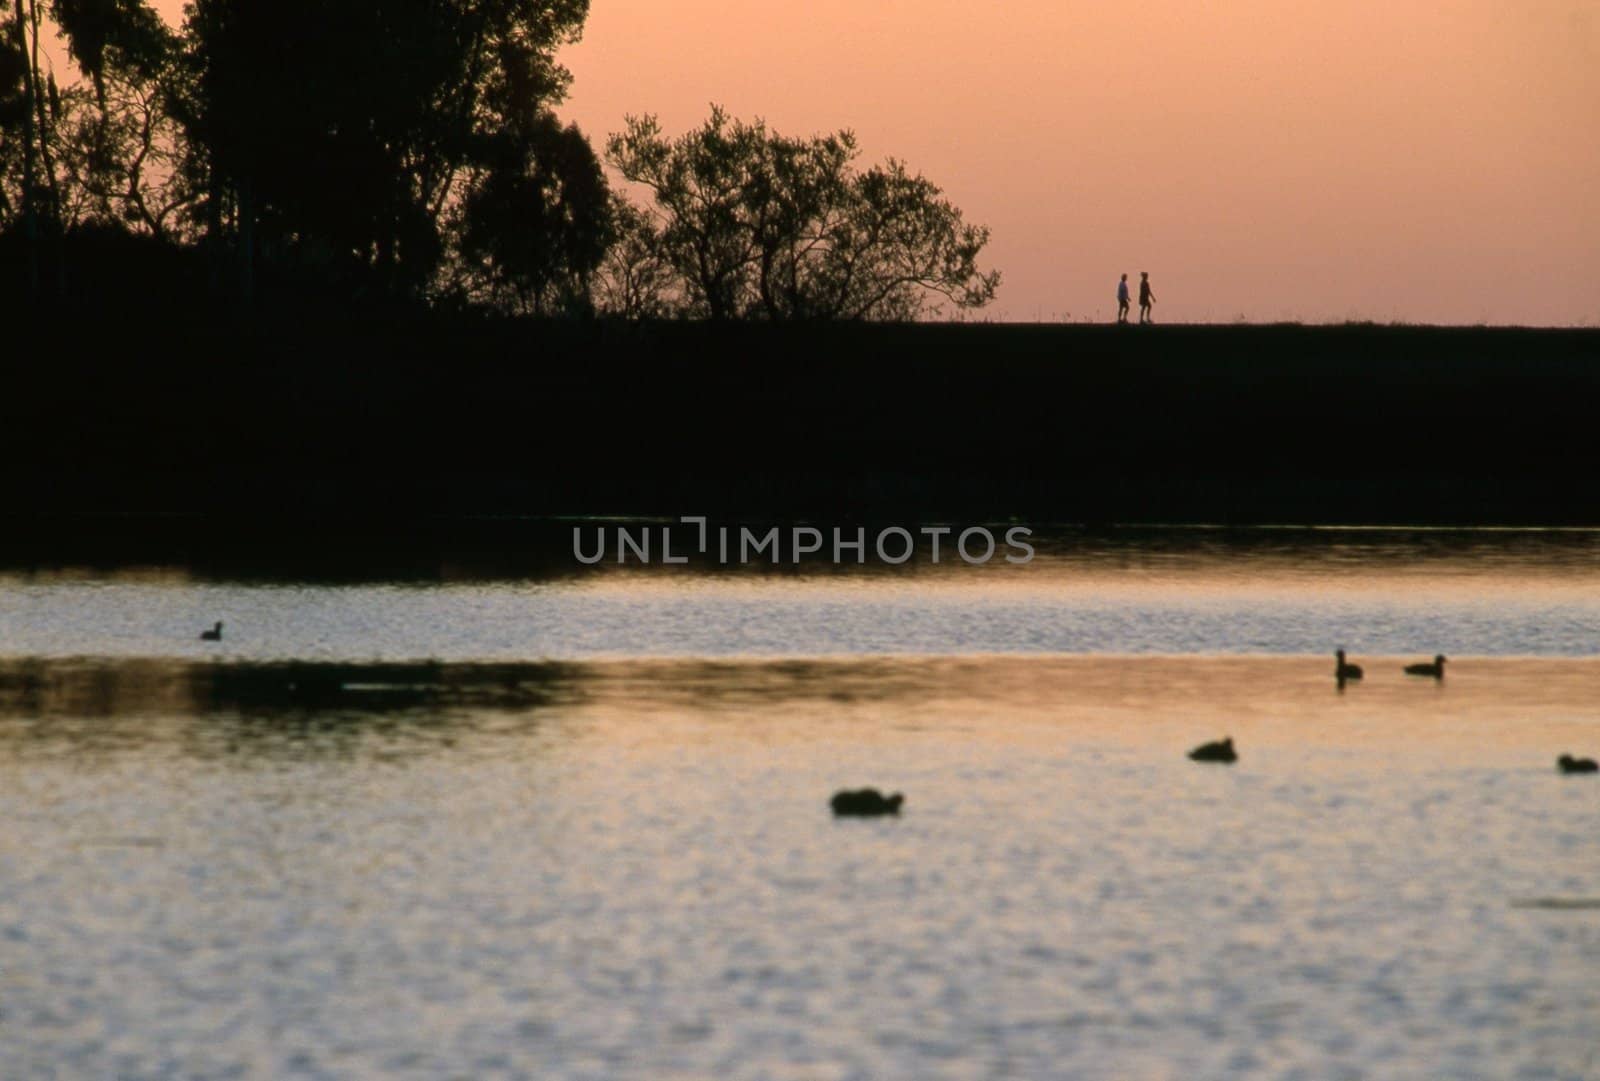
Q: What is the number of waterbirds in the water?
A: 6